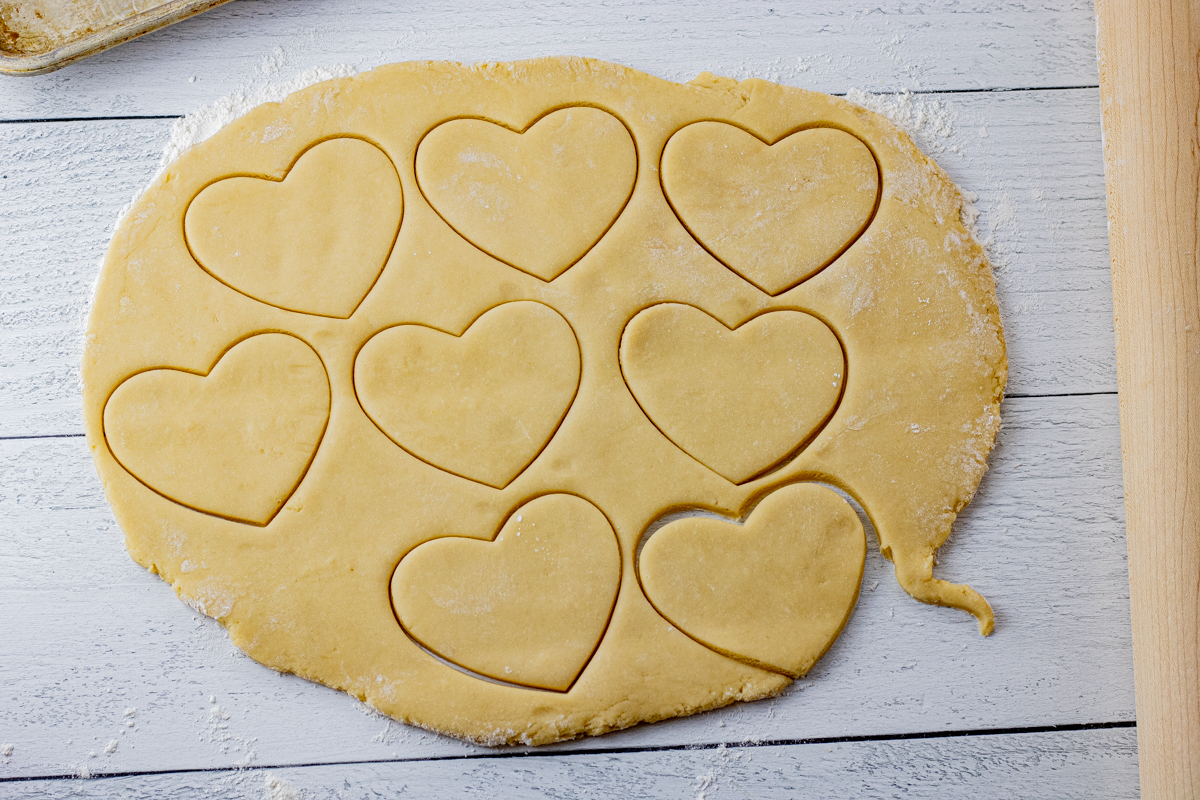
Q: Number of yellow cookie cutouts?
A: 8